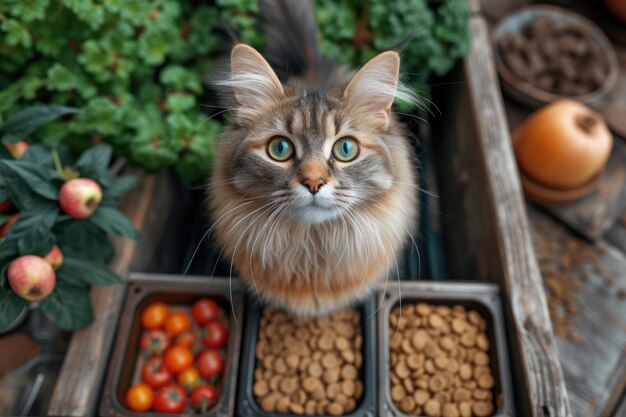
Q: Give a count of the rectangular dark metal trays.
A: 3